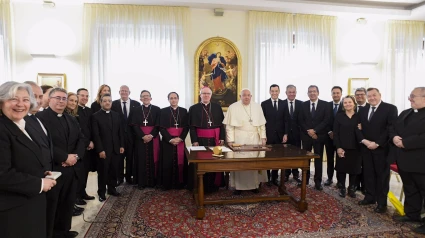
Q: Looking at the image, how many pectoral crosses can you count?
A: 4